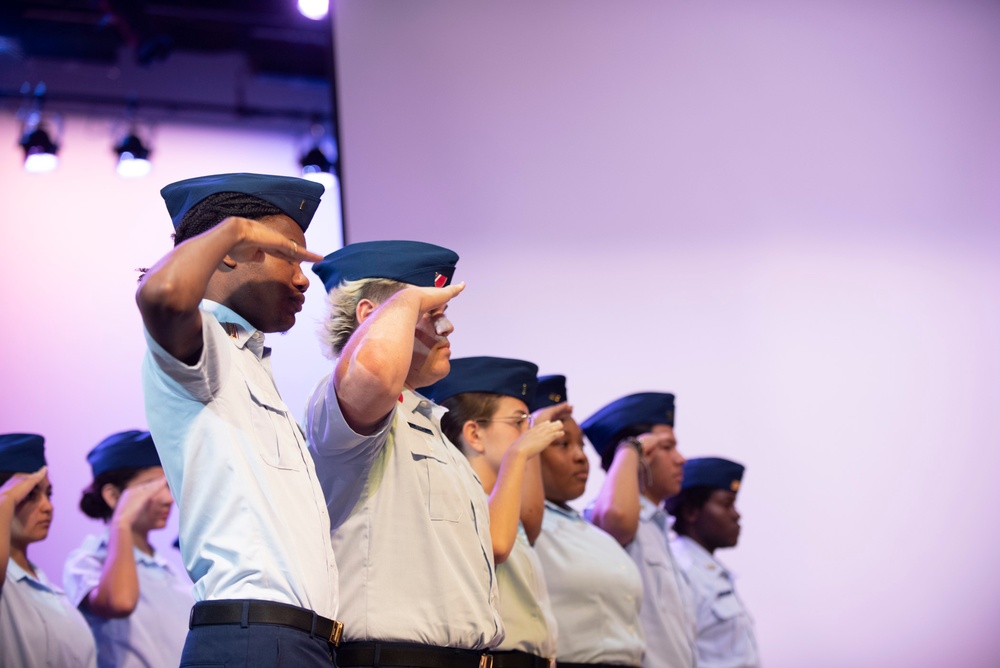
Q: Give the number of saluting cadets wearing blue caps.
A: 7